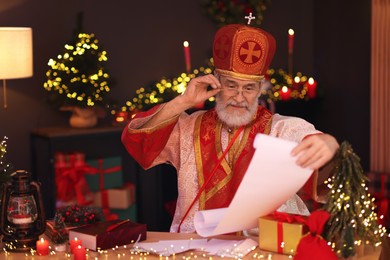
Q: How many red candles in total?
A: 8